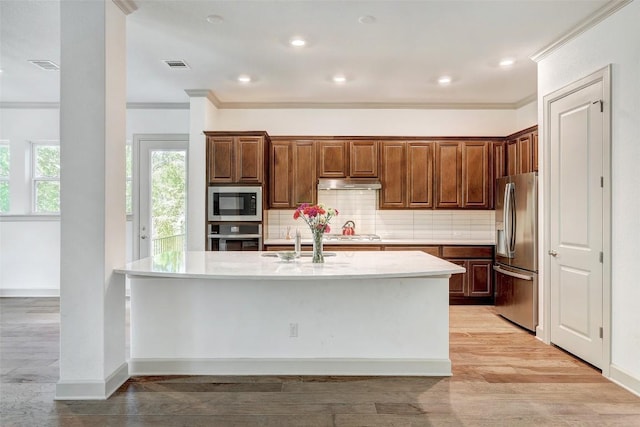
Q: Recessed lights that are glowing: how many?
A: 5